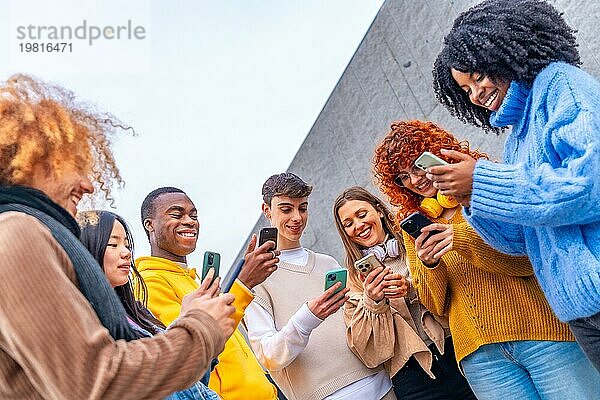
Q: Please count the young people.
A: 7